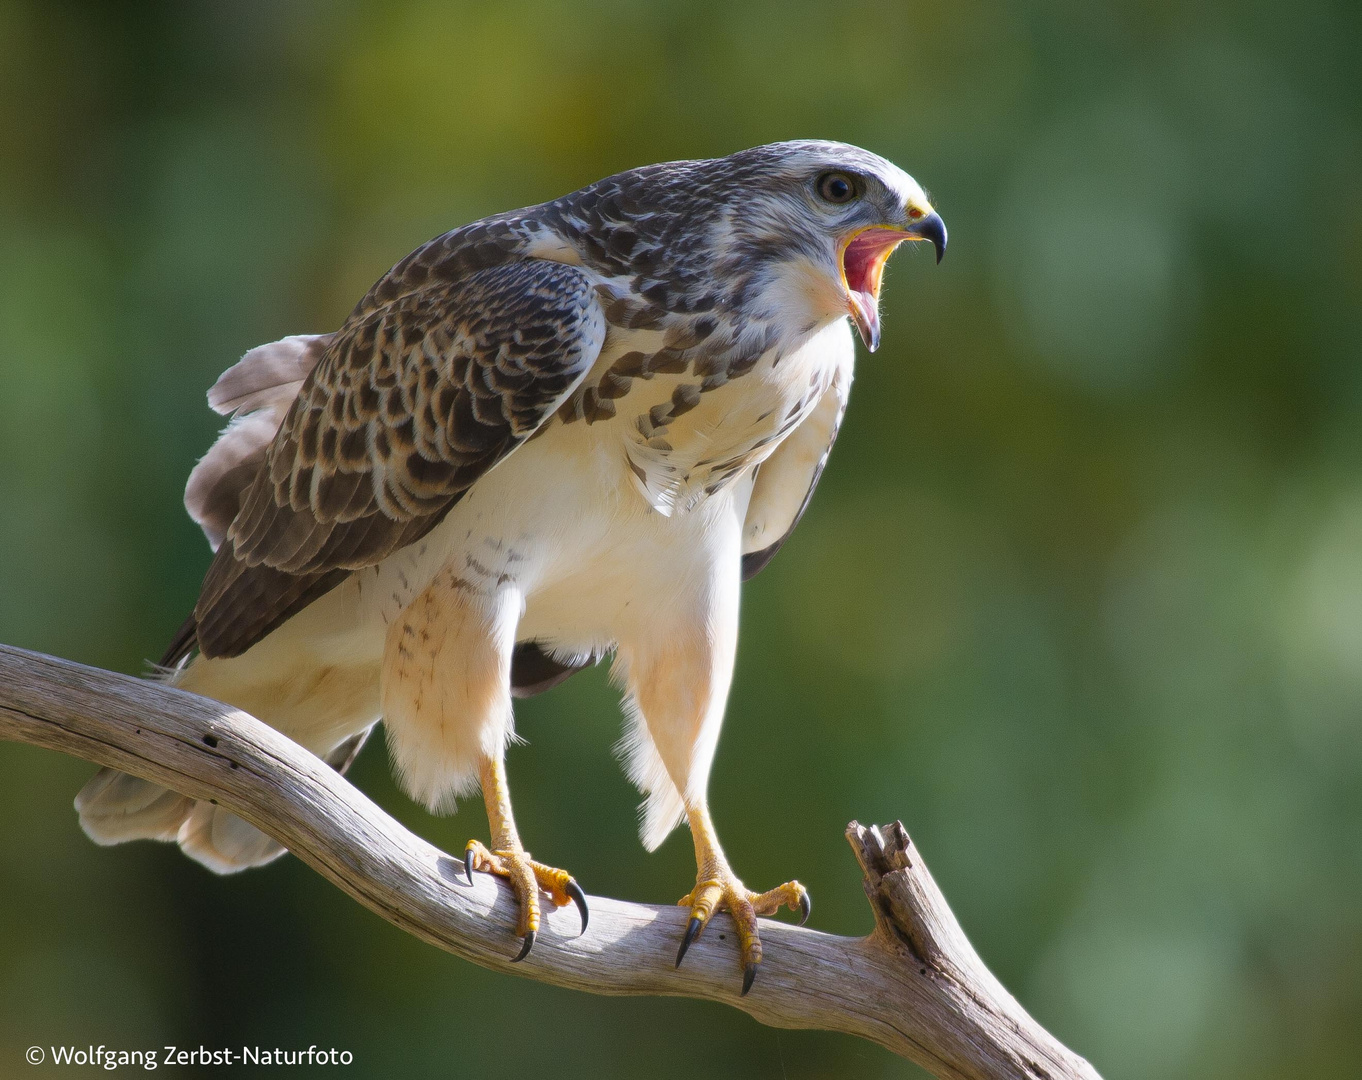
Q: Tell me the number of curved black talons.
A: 6